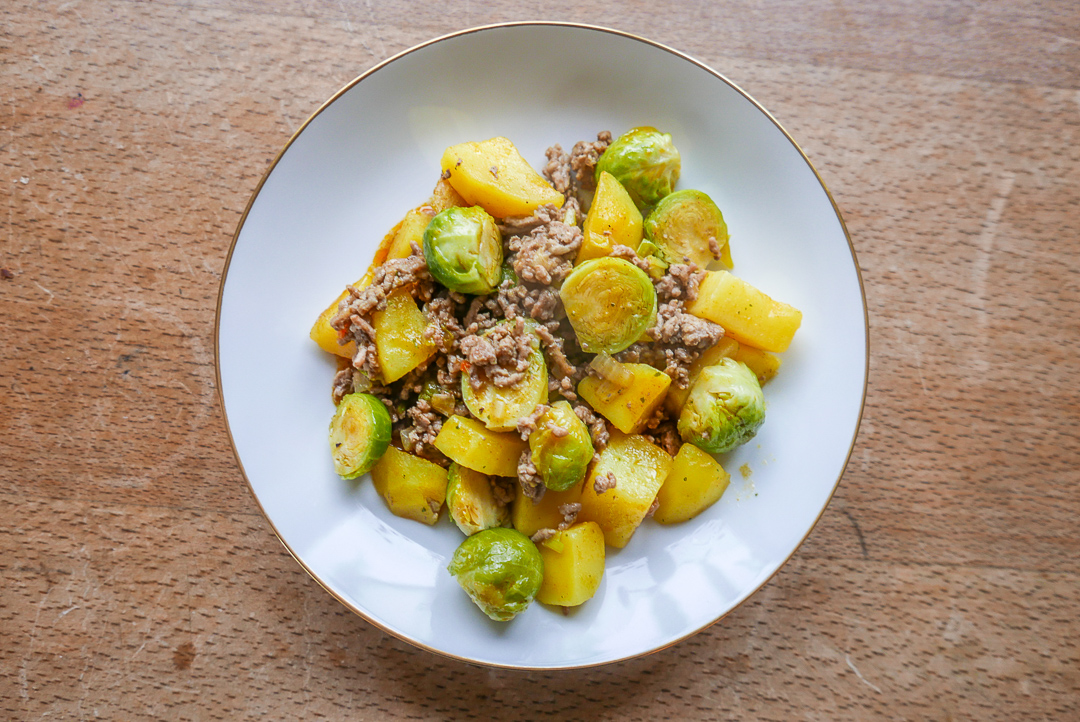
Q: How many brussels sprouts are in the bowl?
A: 10